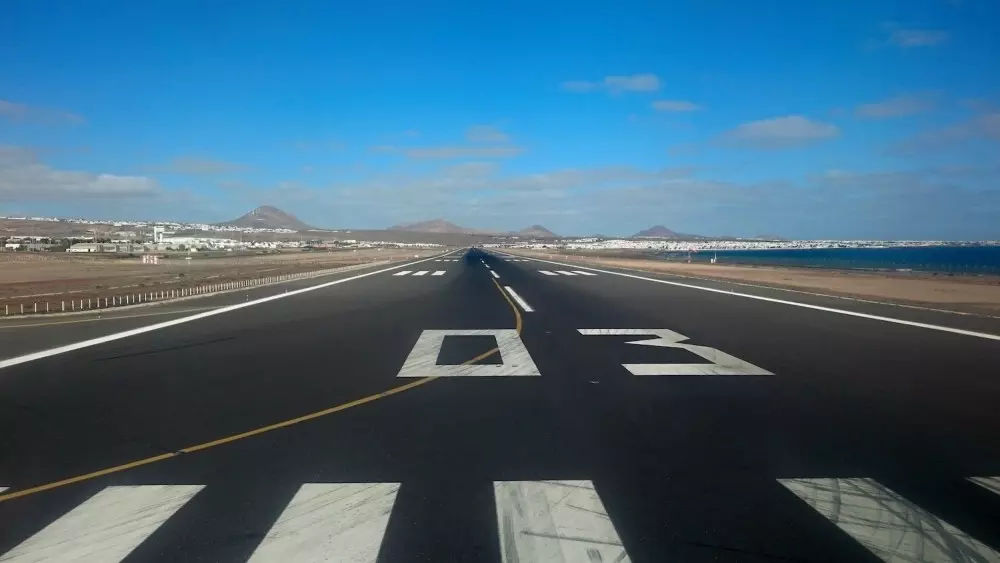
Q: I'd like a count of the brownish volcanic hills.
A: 4